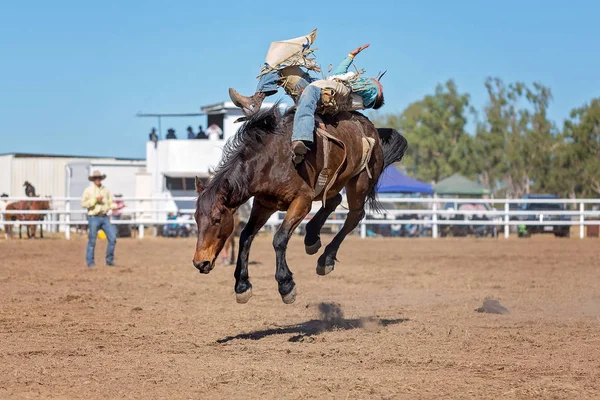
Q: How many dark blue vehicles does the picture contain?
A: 1